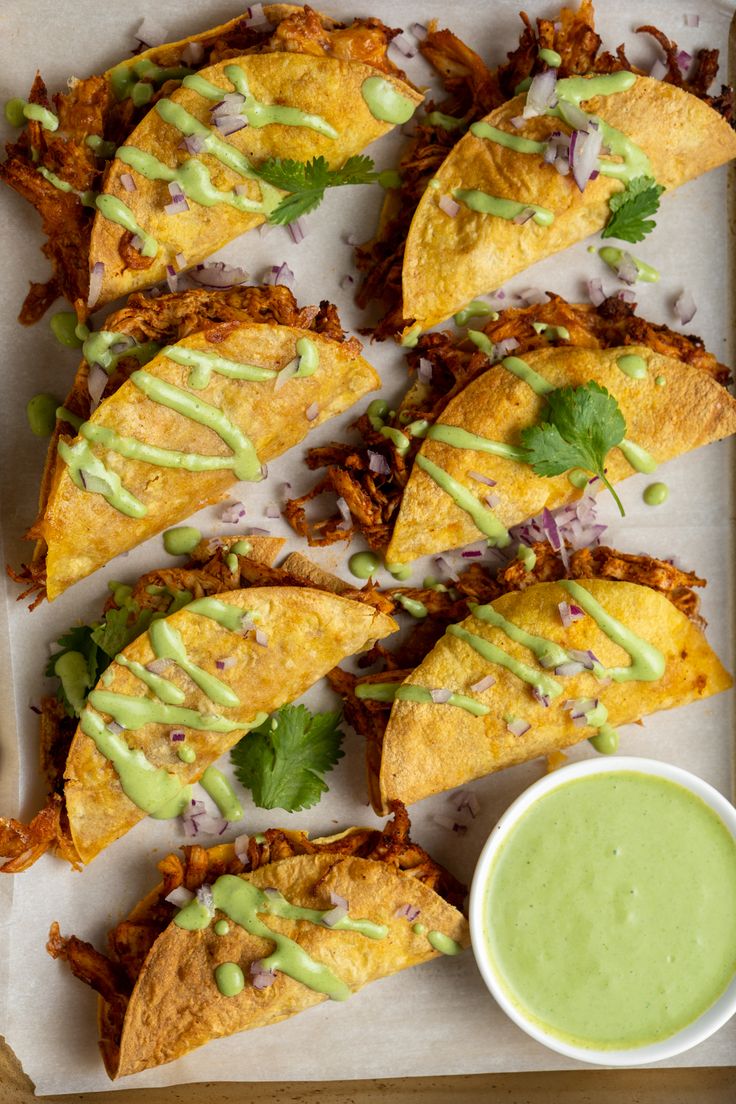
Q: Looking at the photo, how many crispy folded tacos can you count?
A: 7